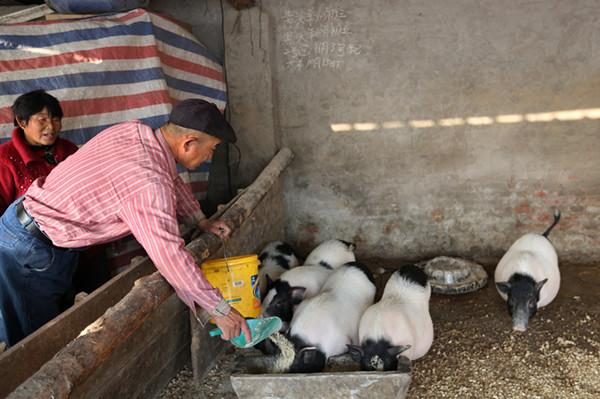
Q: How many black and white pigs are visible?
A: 6